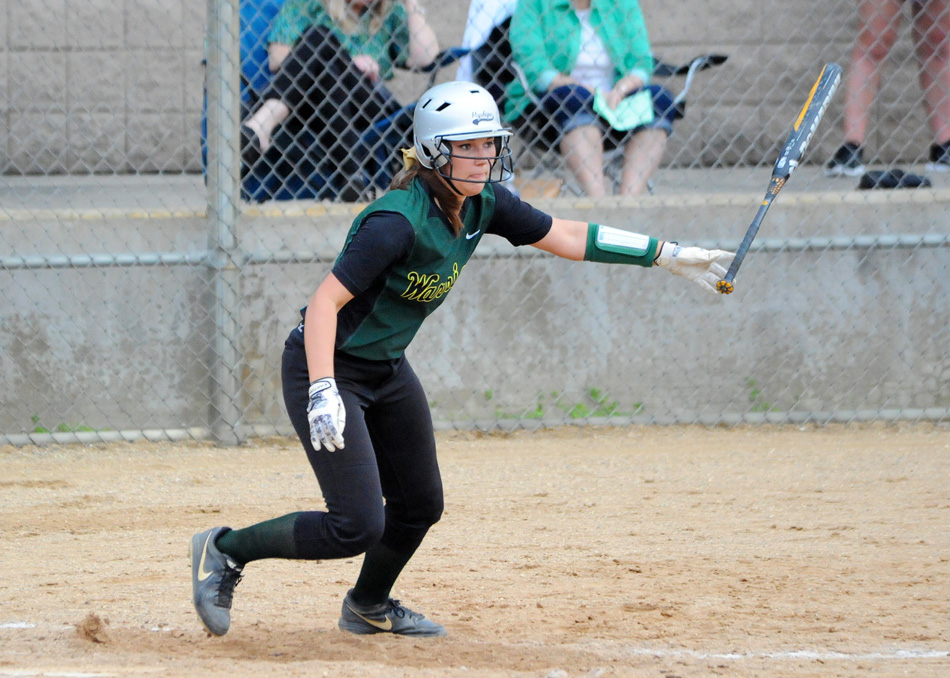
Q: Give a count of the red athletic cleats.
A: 0